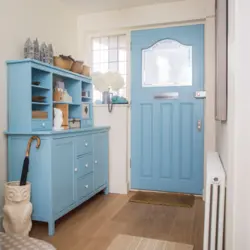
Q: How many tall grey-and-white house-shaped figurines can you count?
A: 4